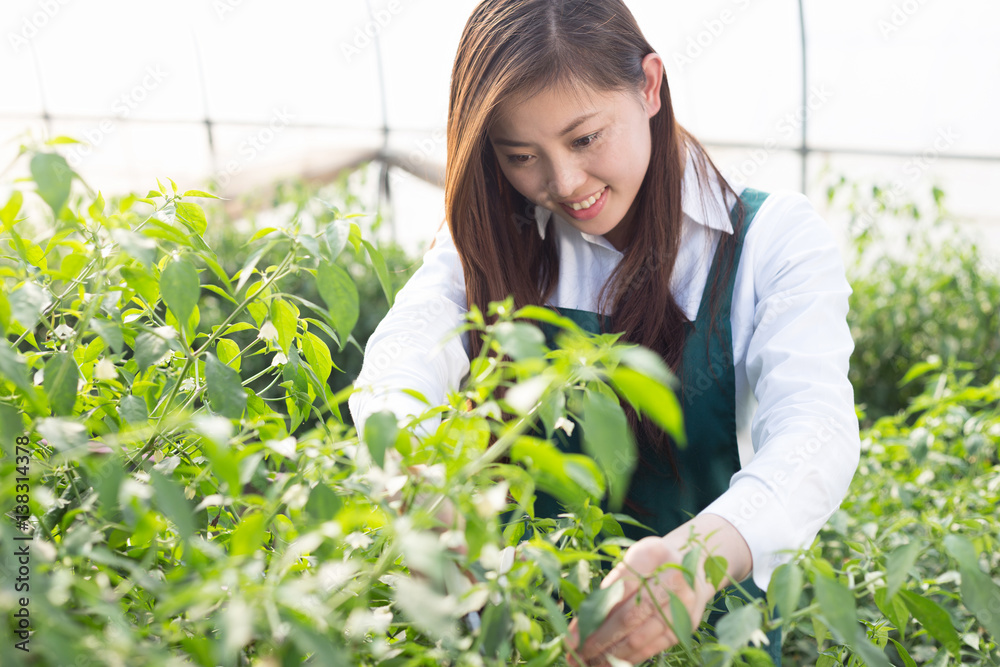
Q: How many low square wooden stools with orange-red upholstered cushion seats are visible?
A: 0